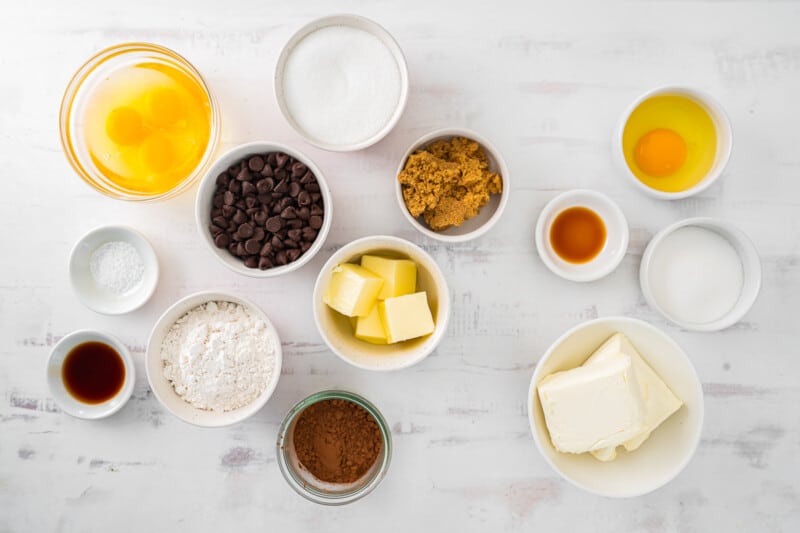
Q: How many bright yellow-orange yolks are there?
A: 4